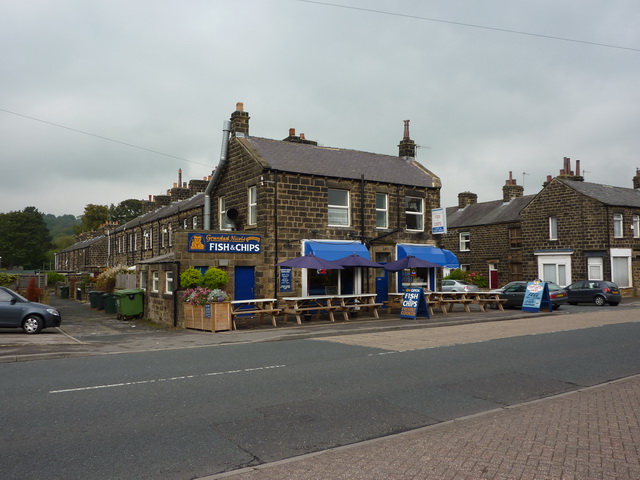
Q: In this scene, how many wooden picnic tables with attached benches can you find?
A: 6